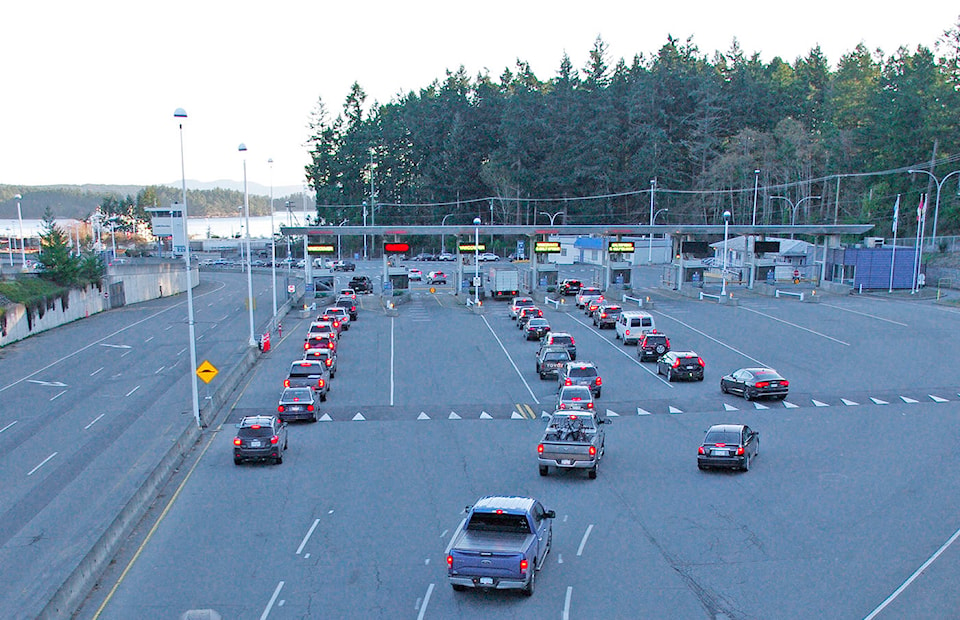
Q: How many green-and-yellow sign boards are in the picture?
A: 4